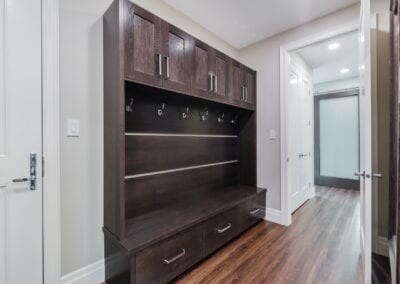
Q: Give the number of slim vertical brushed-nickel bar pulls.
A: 6